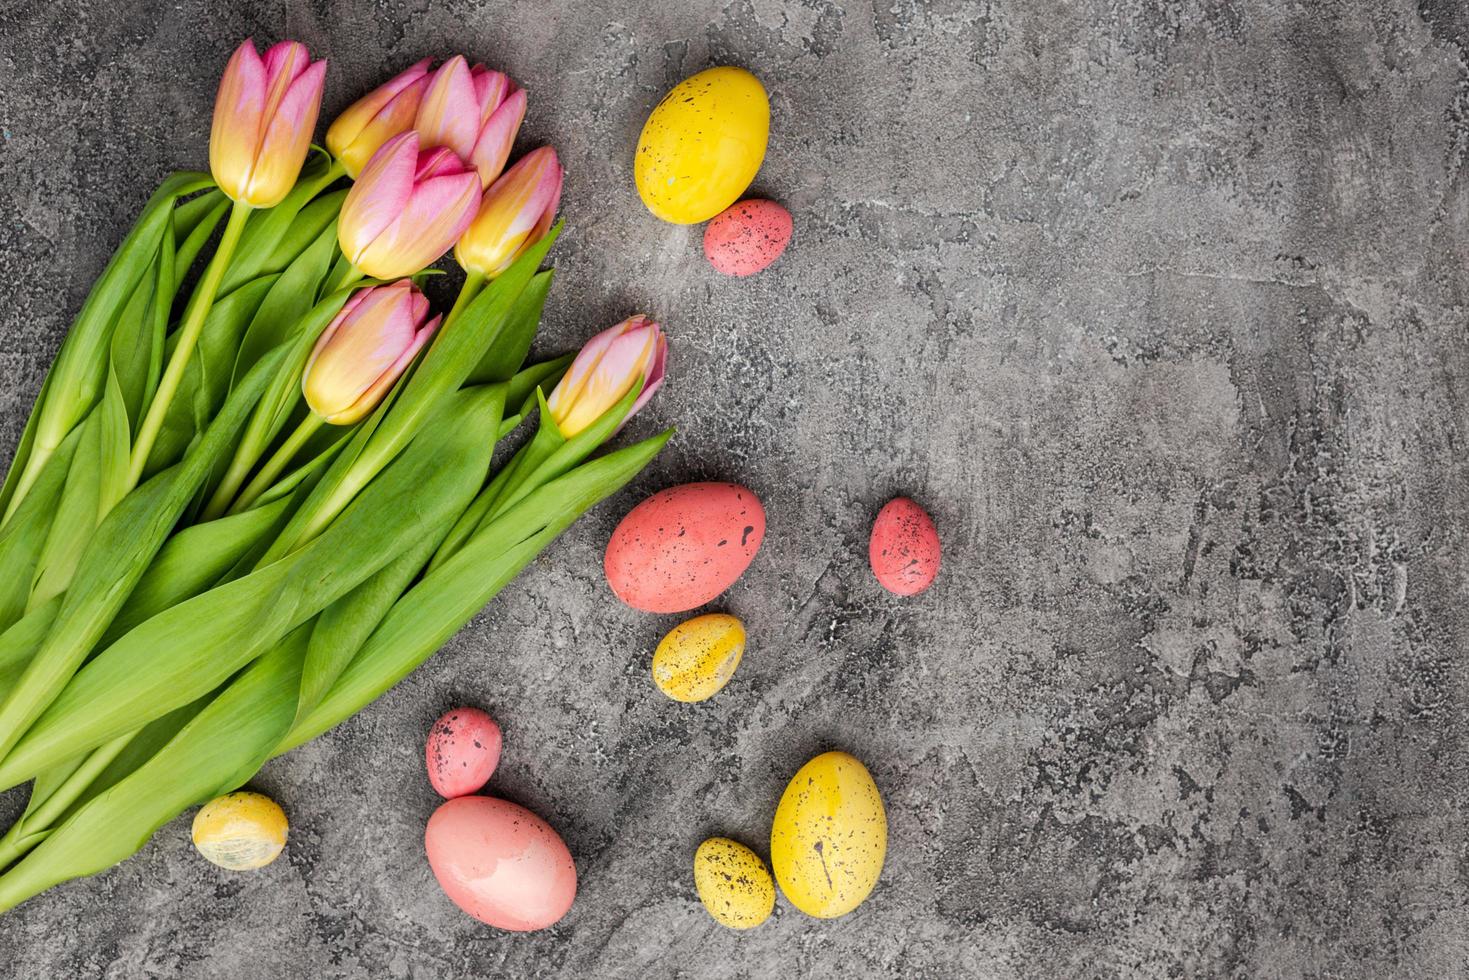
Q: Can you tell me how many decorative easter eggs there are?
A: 10